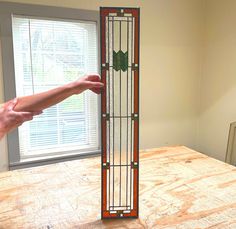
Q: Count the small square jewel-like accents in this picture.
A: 8